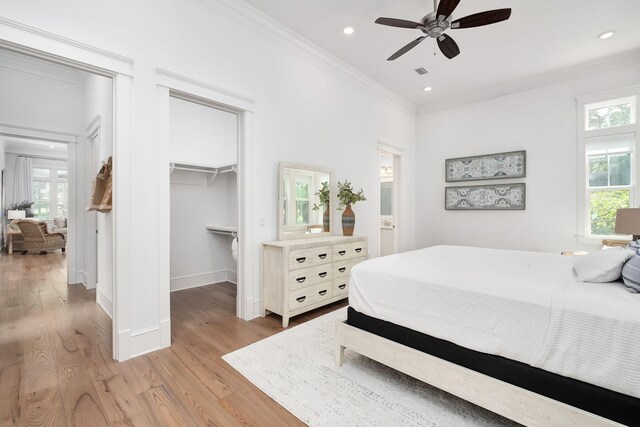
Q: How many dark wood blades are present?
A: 5